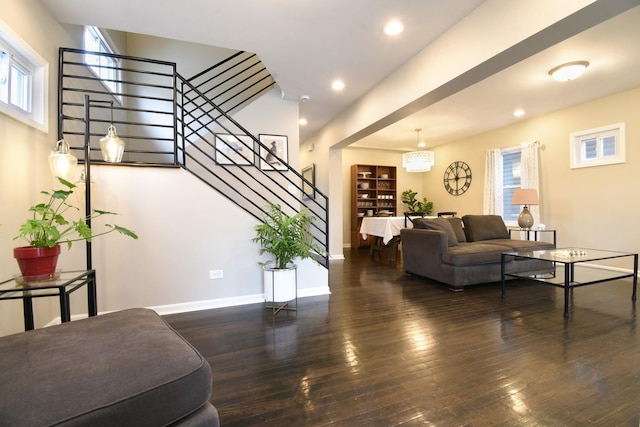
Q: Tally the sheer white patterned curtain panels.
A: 2